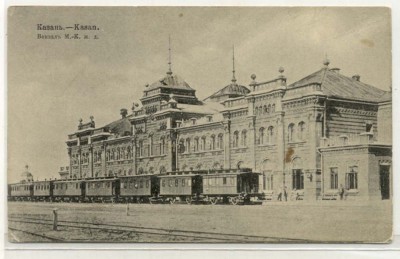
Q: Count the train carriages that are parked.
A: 7